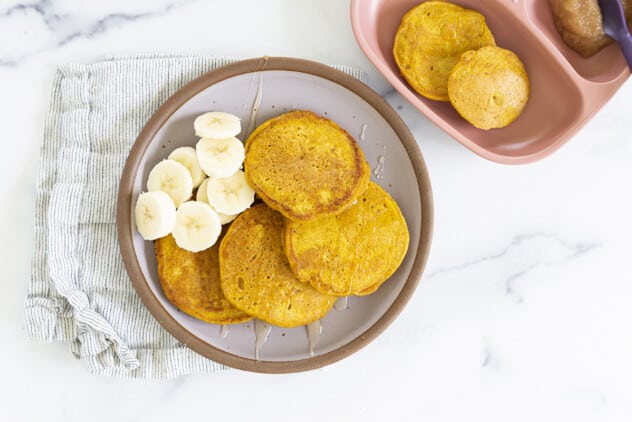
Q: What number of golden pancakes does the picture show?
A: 6